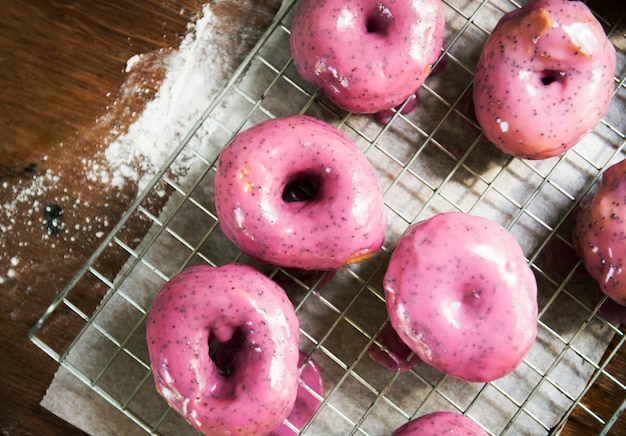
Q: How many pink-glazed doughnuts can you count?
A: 7